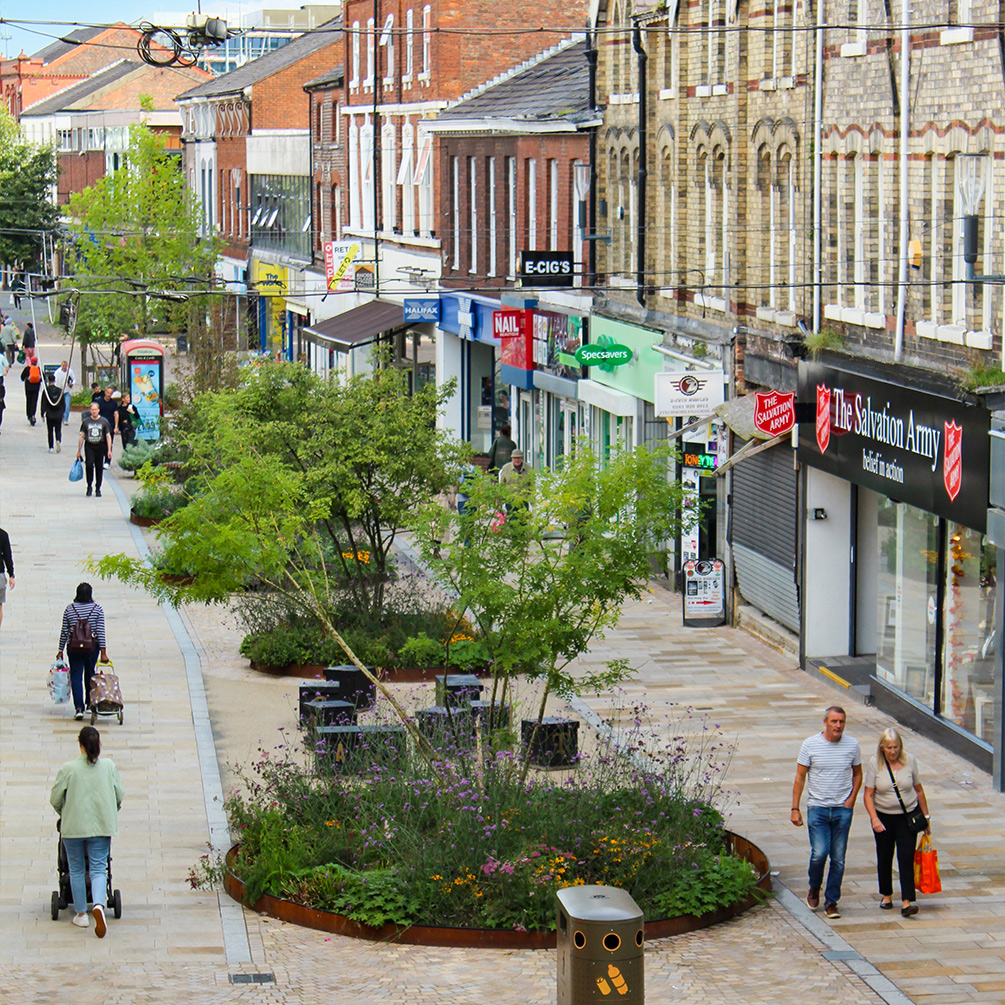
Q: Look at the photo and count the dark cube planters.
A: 9